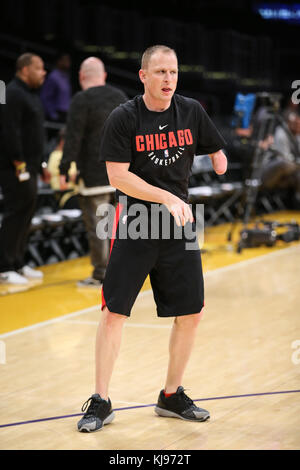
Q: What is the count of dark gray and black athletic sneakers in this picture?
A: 2